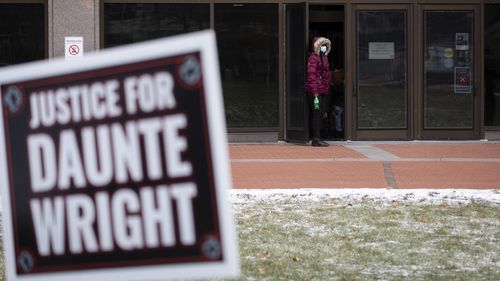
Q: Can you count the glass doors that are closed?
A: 2